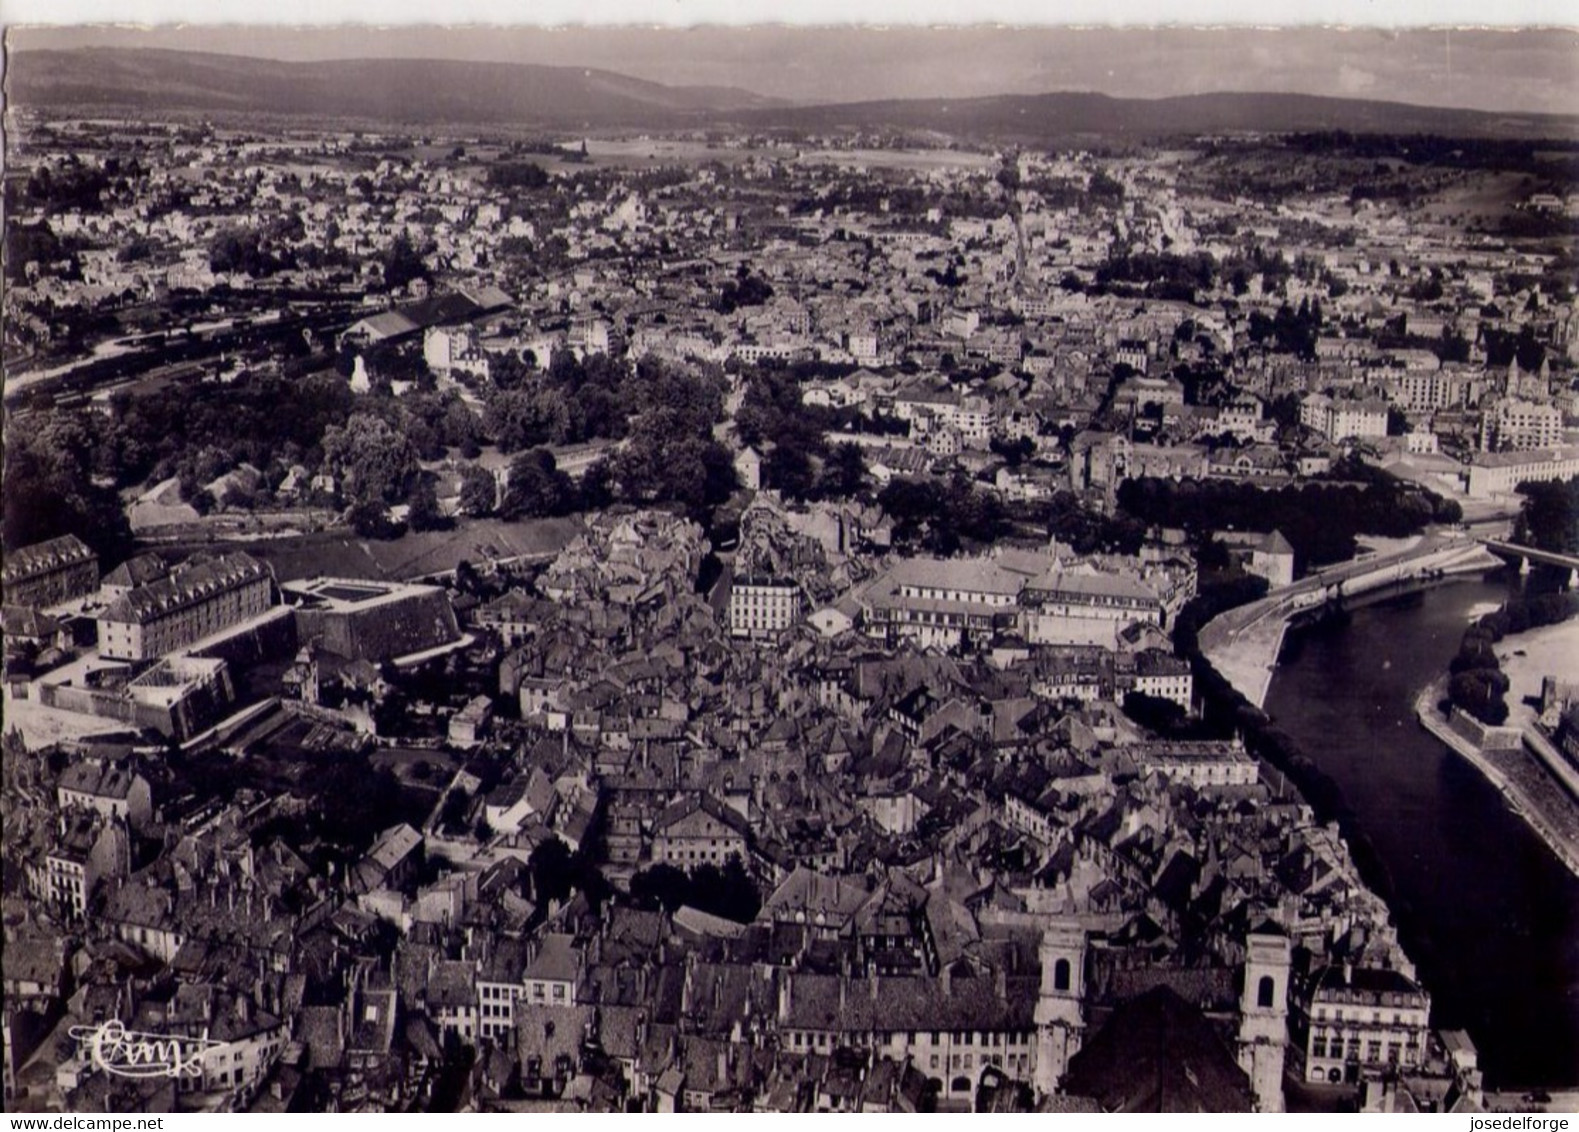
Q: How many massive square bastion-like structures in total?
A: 2